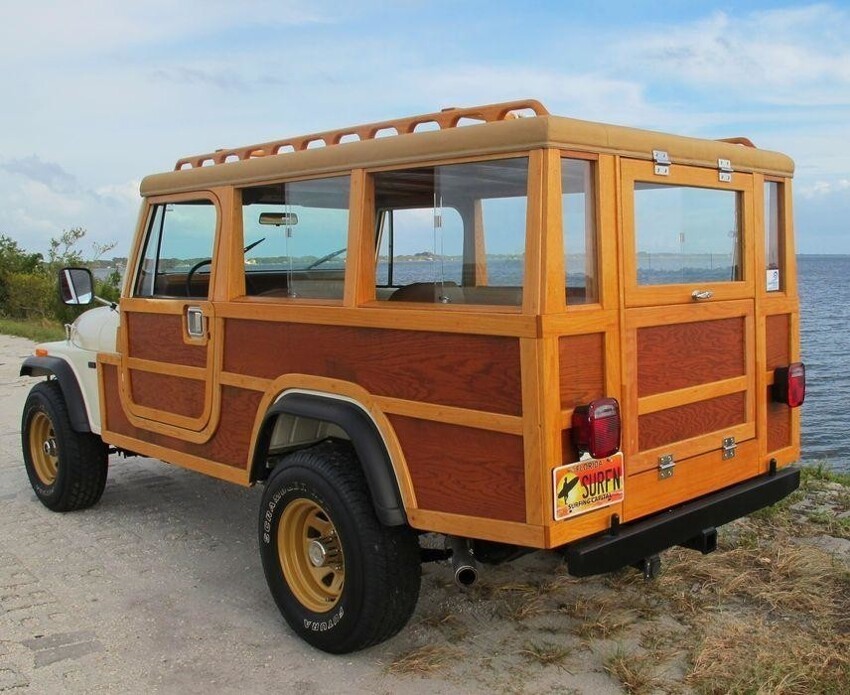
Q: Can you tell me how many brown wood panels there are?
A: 11